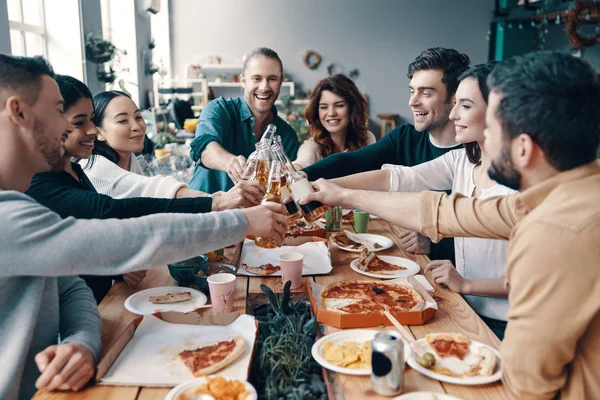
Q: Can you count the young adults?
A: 8